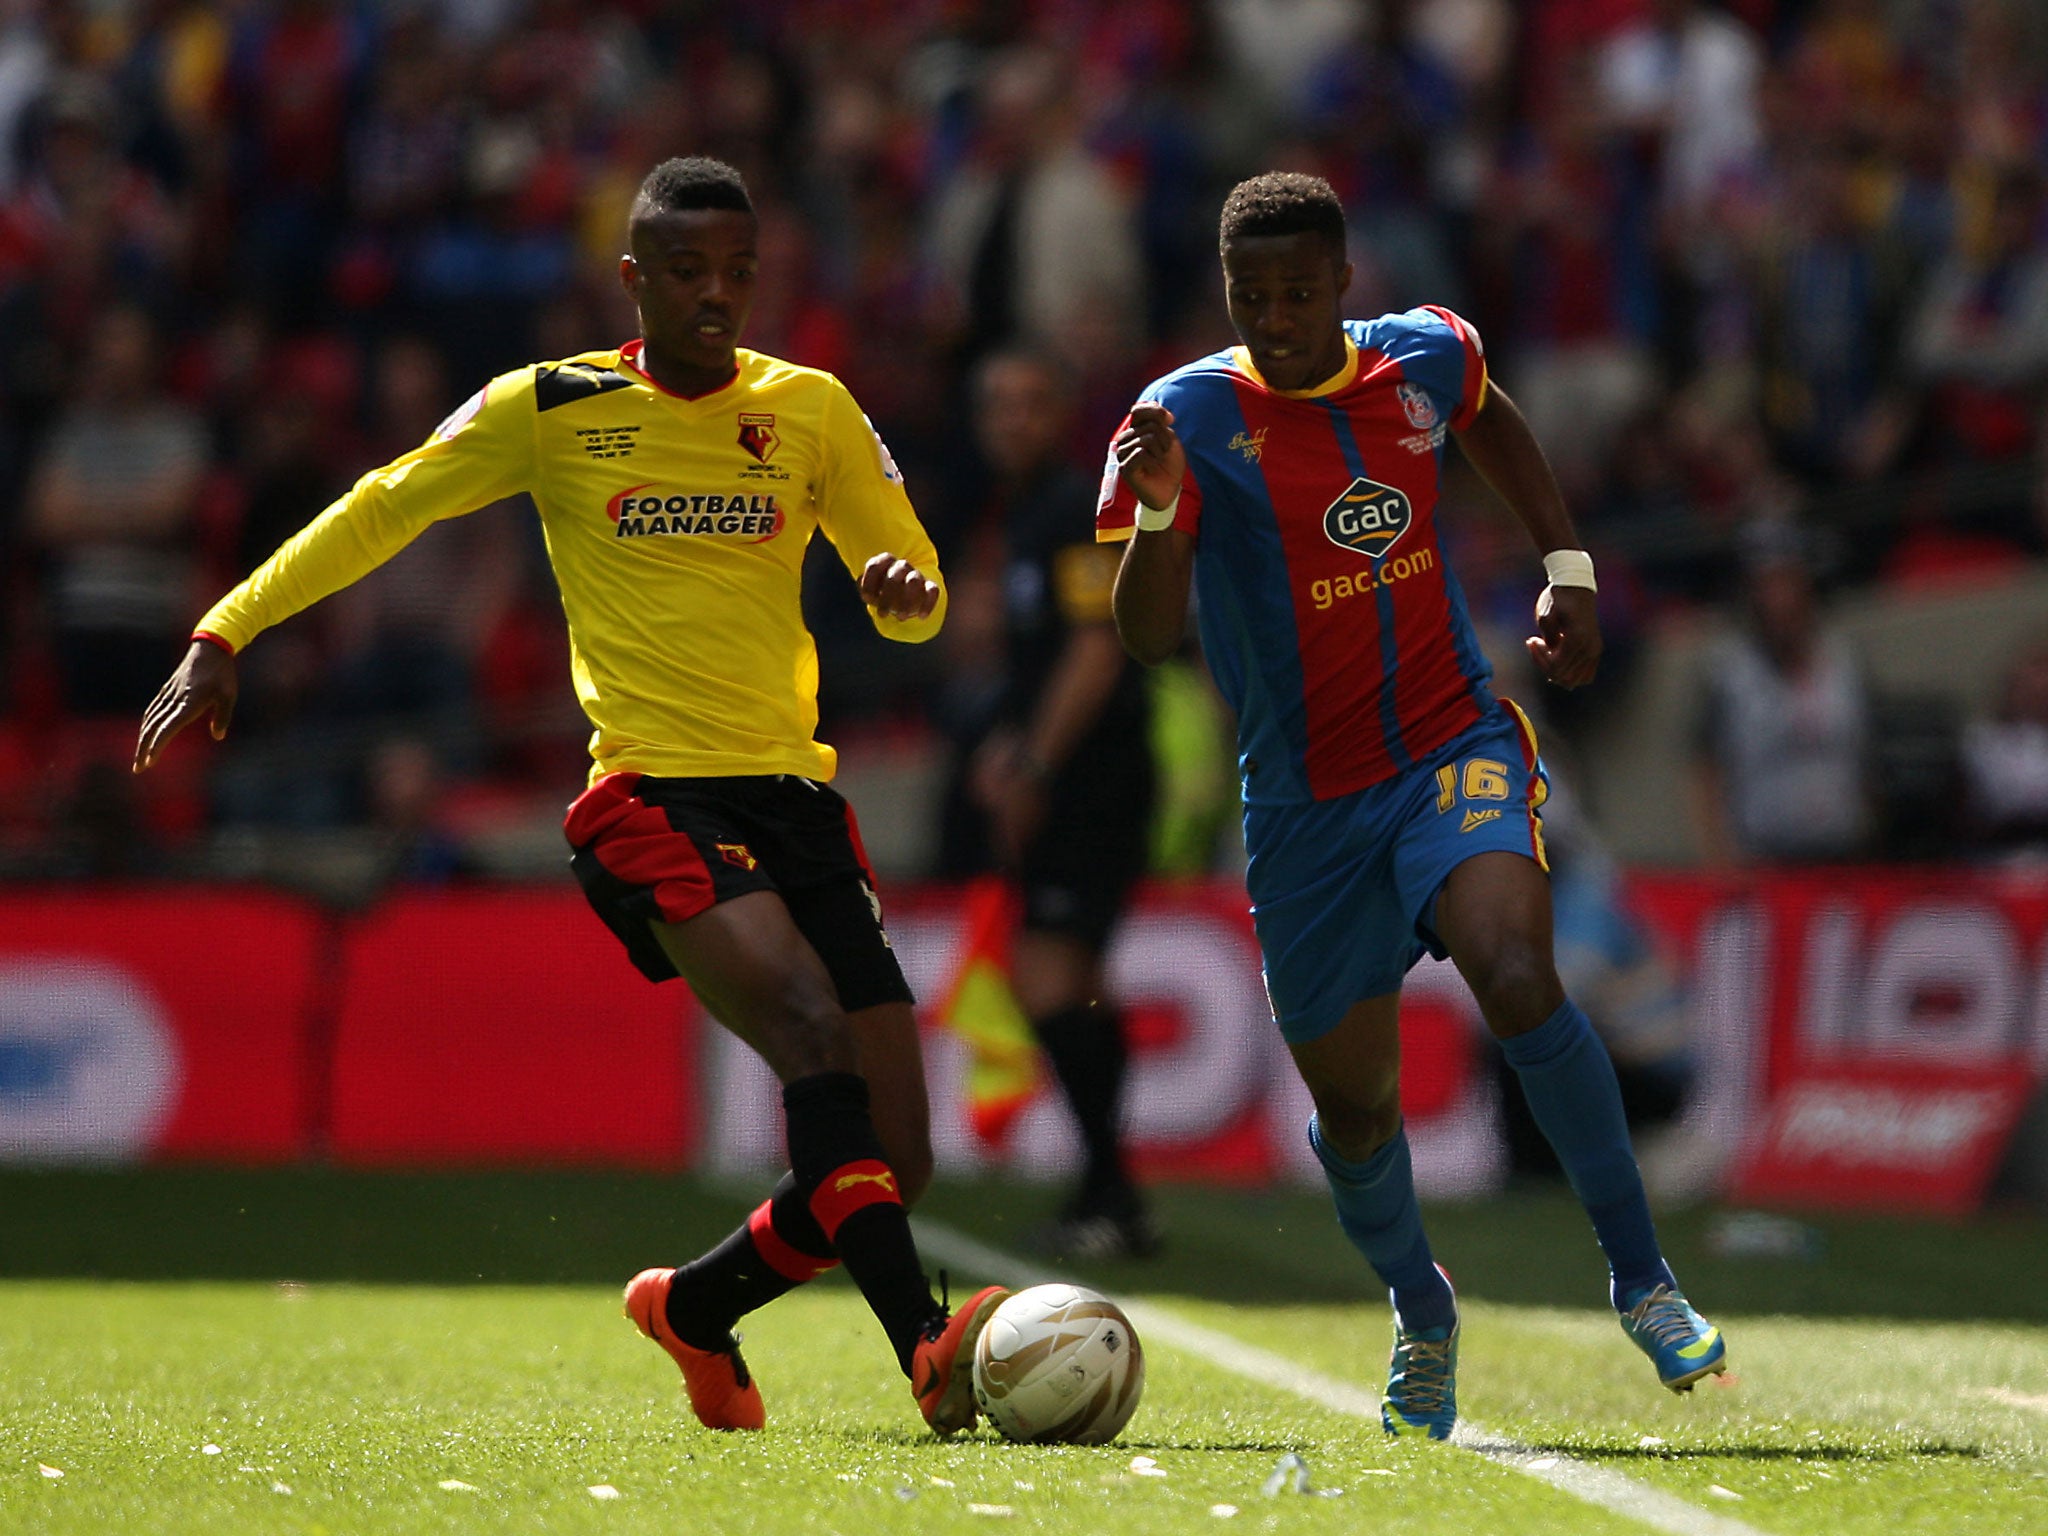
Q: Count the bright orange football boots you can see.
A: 2